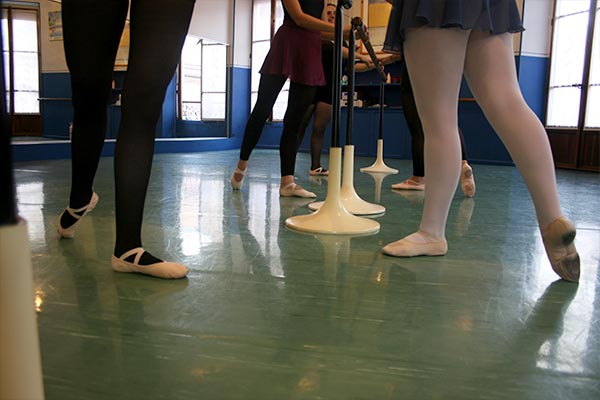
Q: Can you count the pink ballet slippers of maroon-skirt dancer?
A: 2